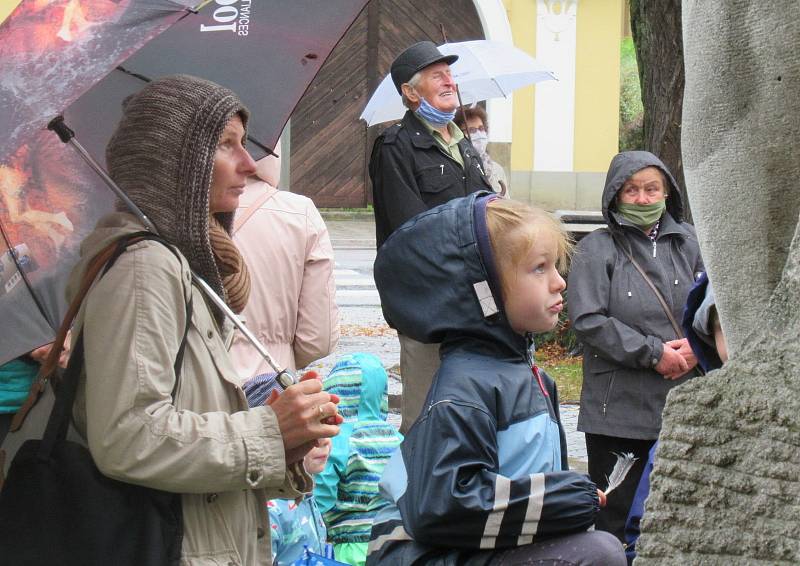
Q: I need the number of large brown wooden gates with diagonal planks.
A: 1